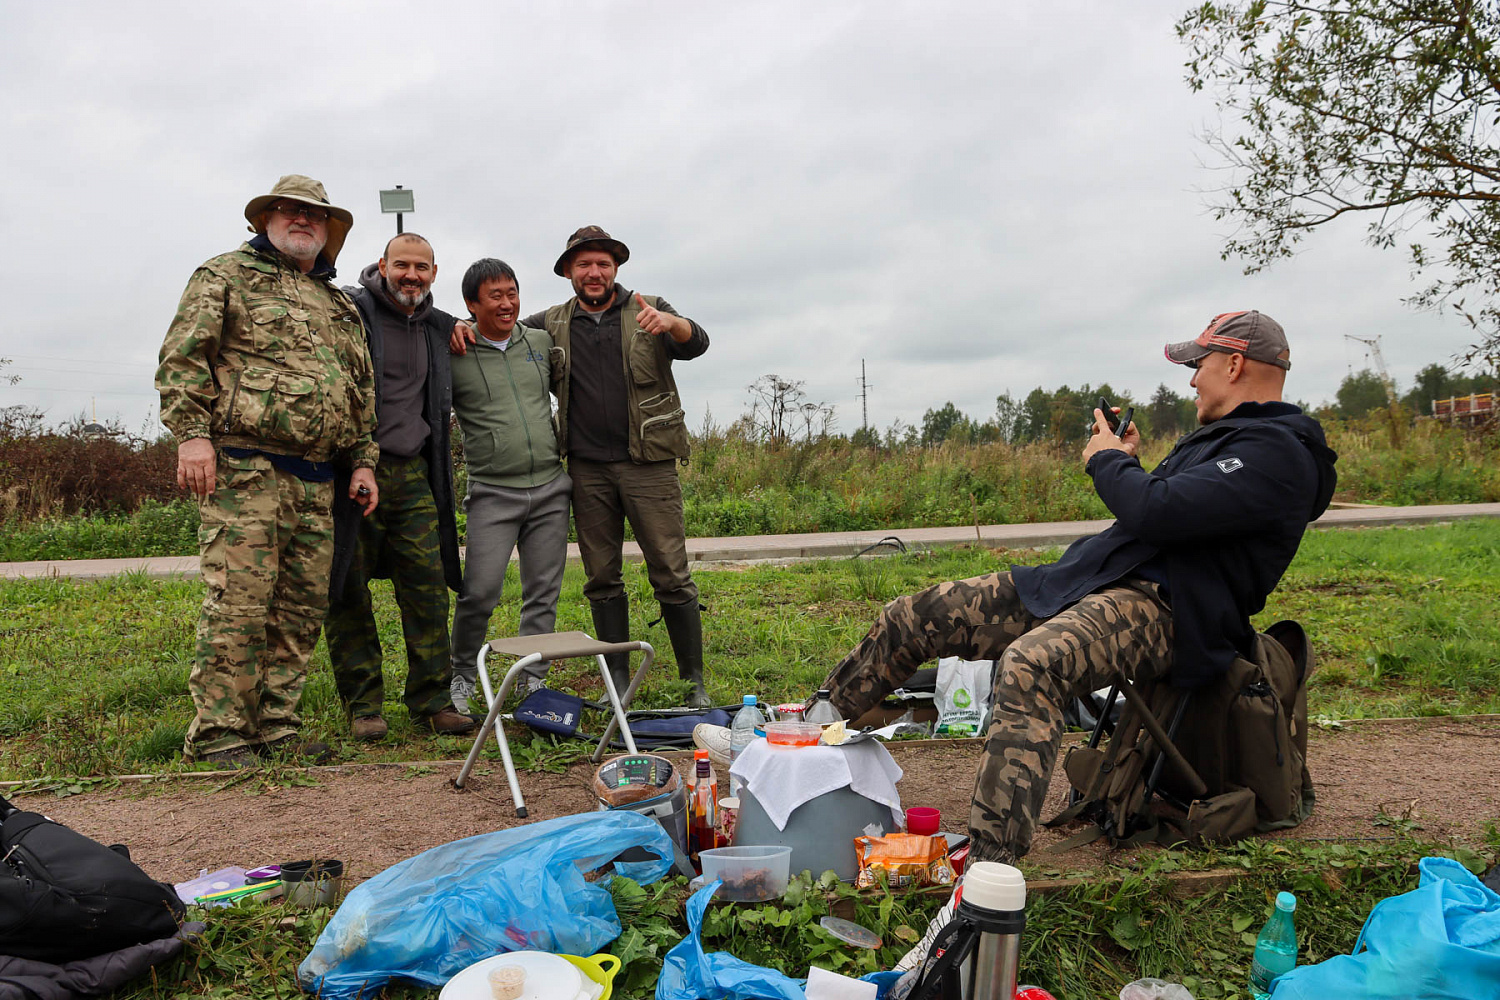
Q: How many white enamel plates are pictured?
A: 1